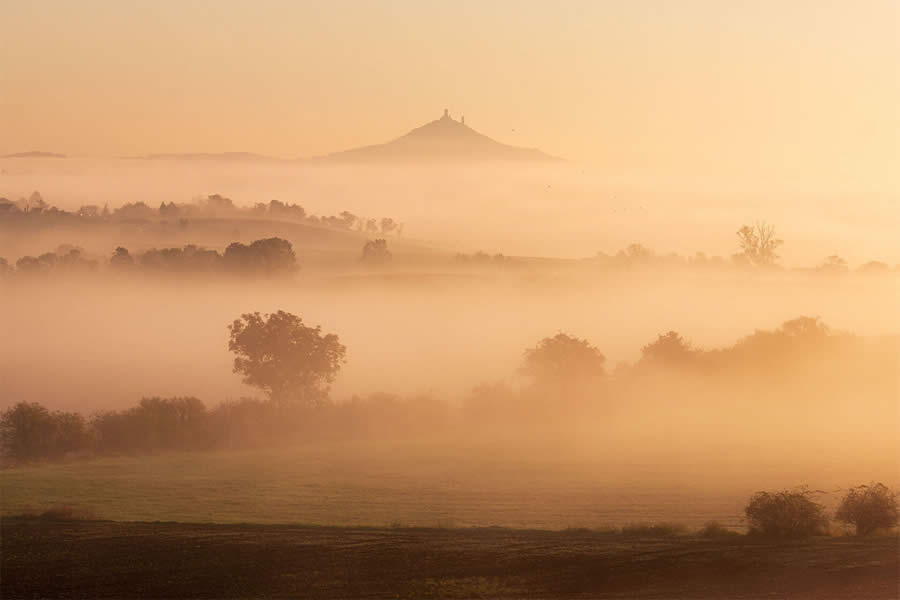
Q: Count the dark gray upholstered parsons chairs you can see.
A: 0